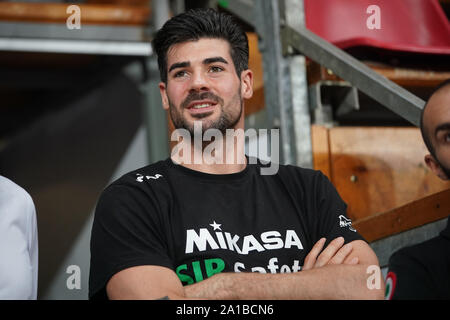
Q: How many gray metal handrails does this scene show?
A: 1